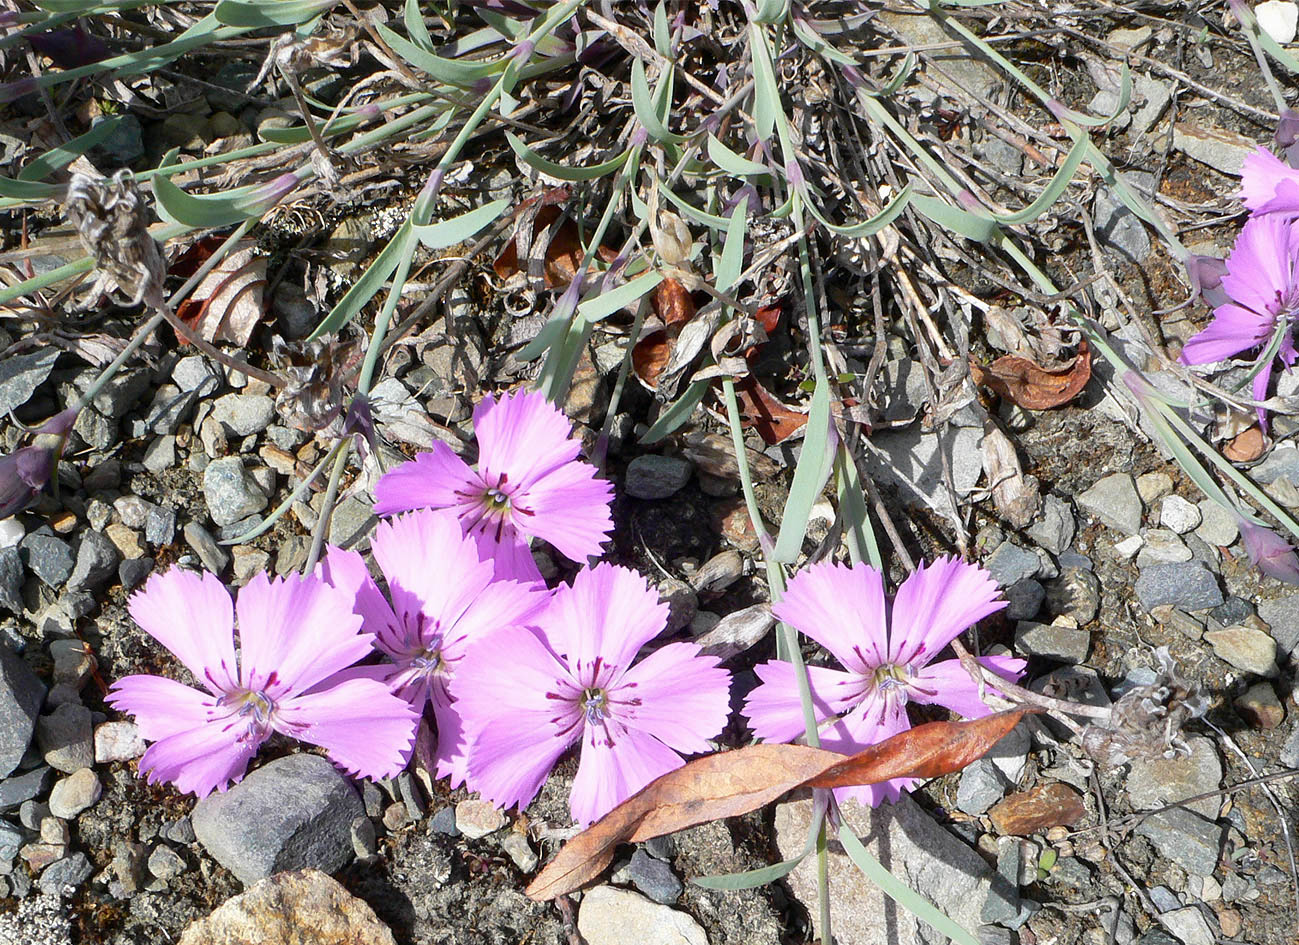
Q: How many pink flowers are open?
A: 7